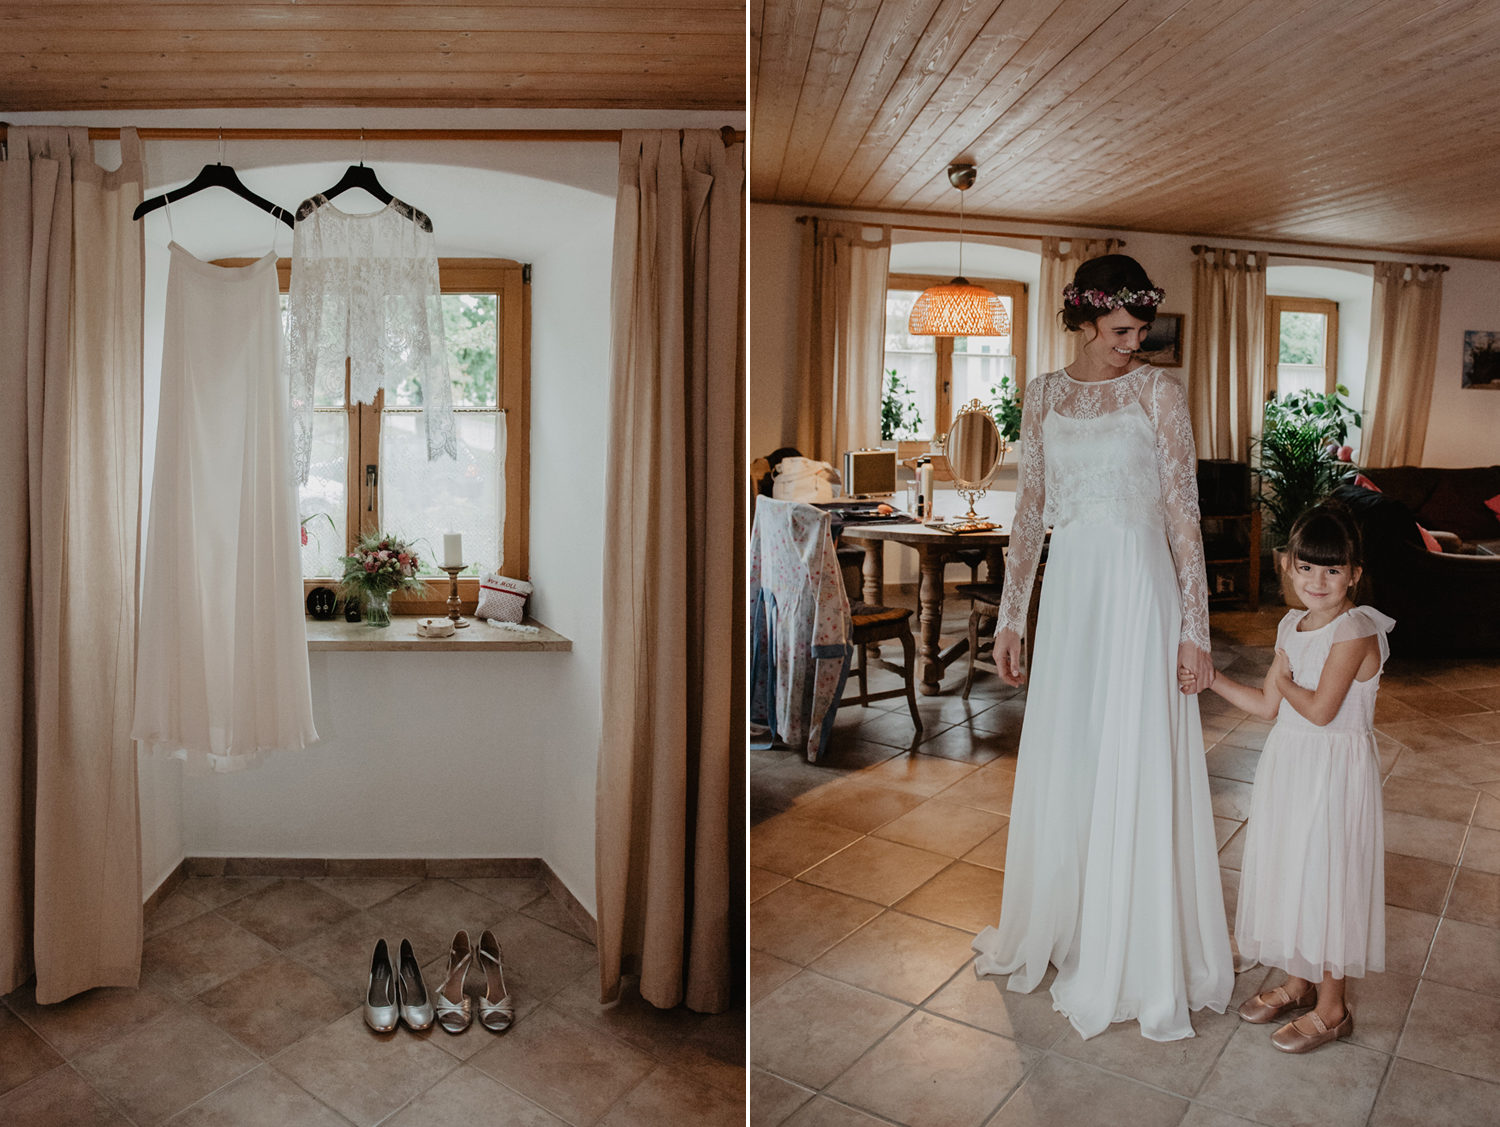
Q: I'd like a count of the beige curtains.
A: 6